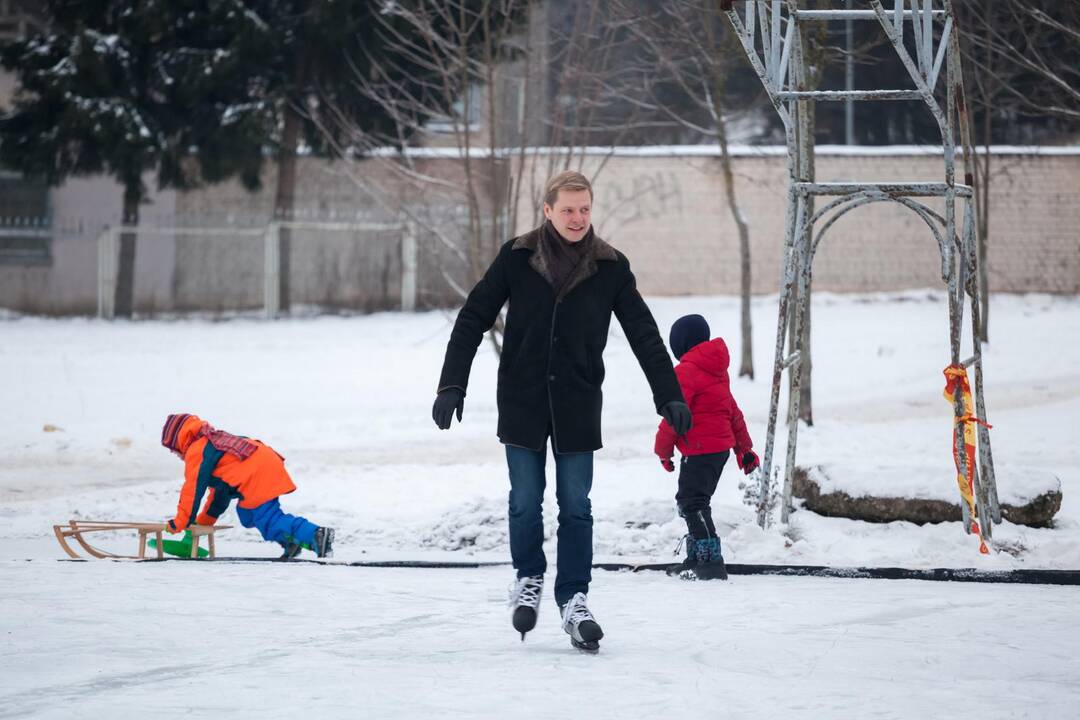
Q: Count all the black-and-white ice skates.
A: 2